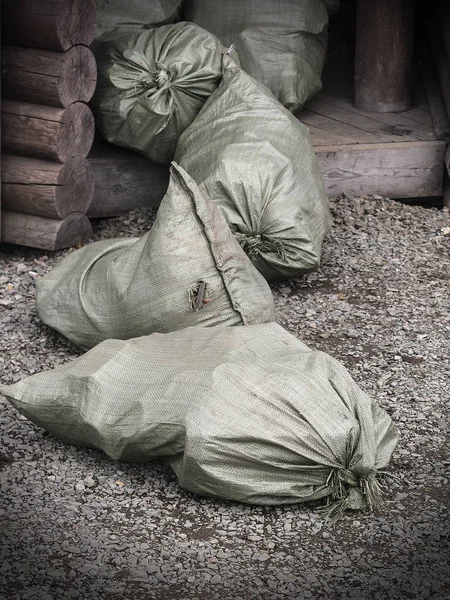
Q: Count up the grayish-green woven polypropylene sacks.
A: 6